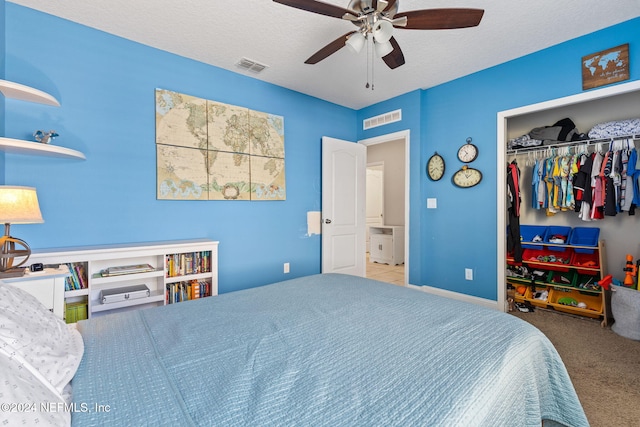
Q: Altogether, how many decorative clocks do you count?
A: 3